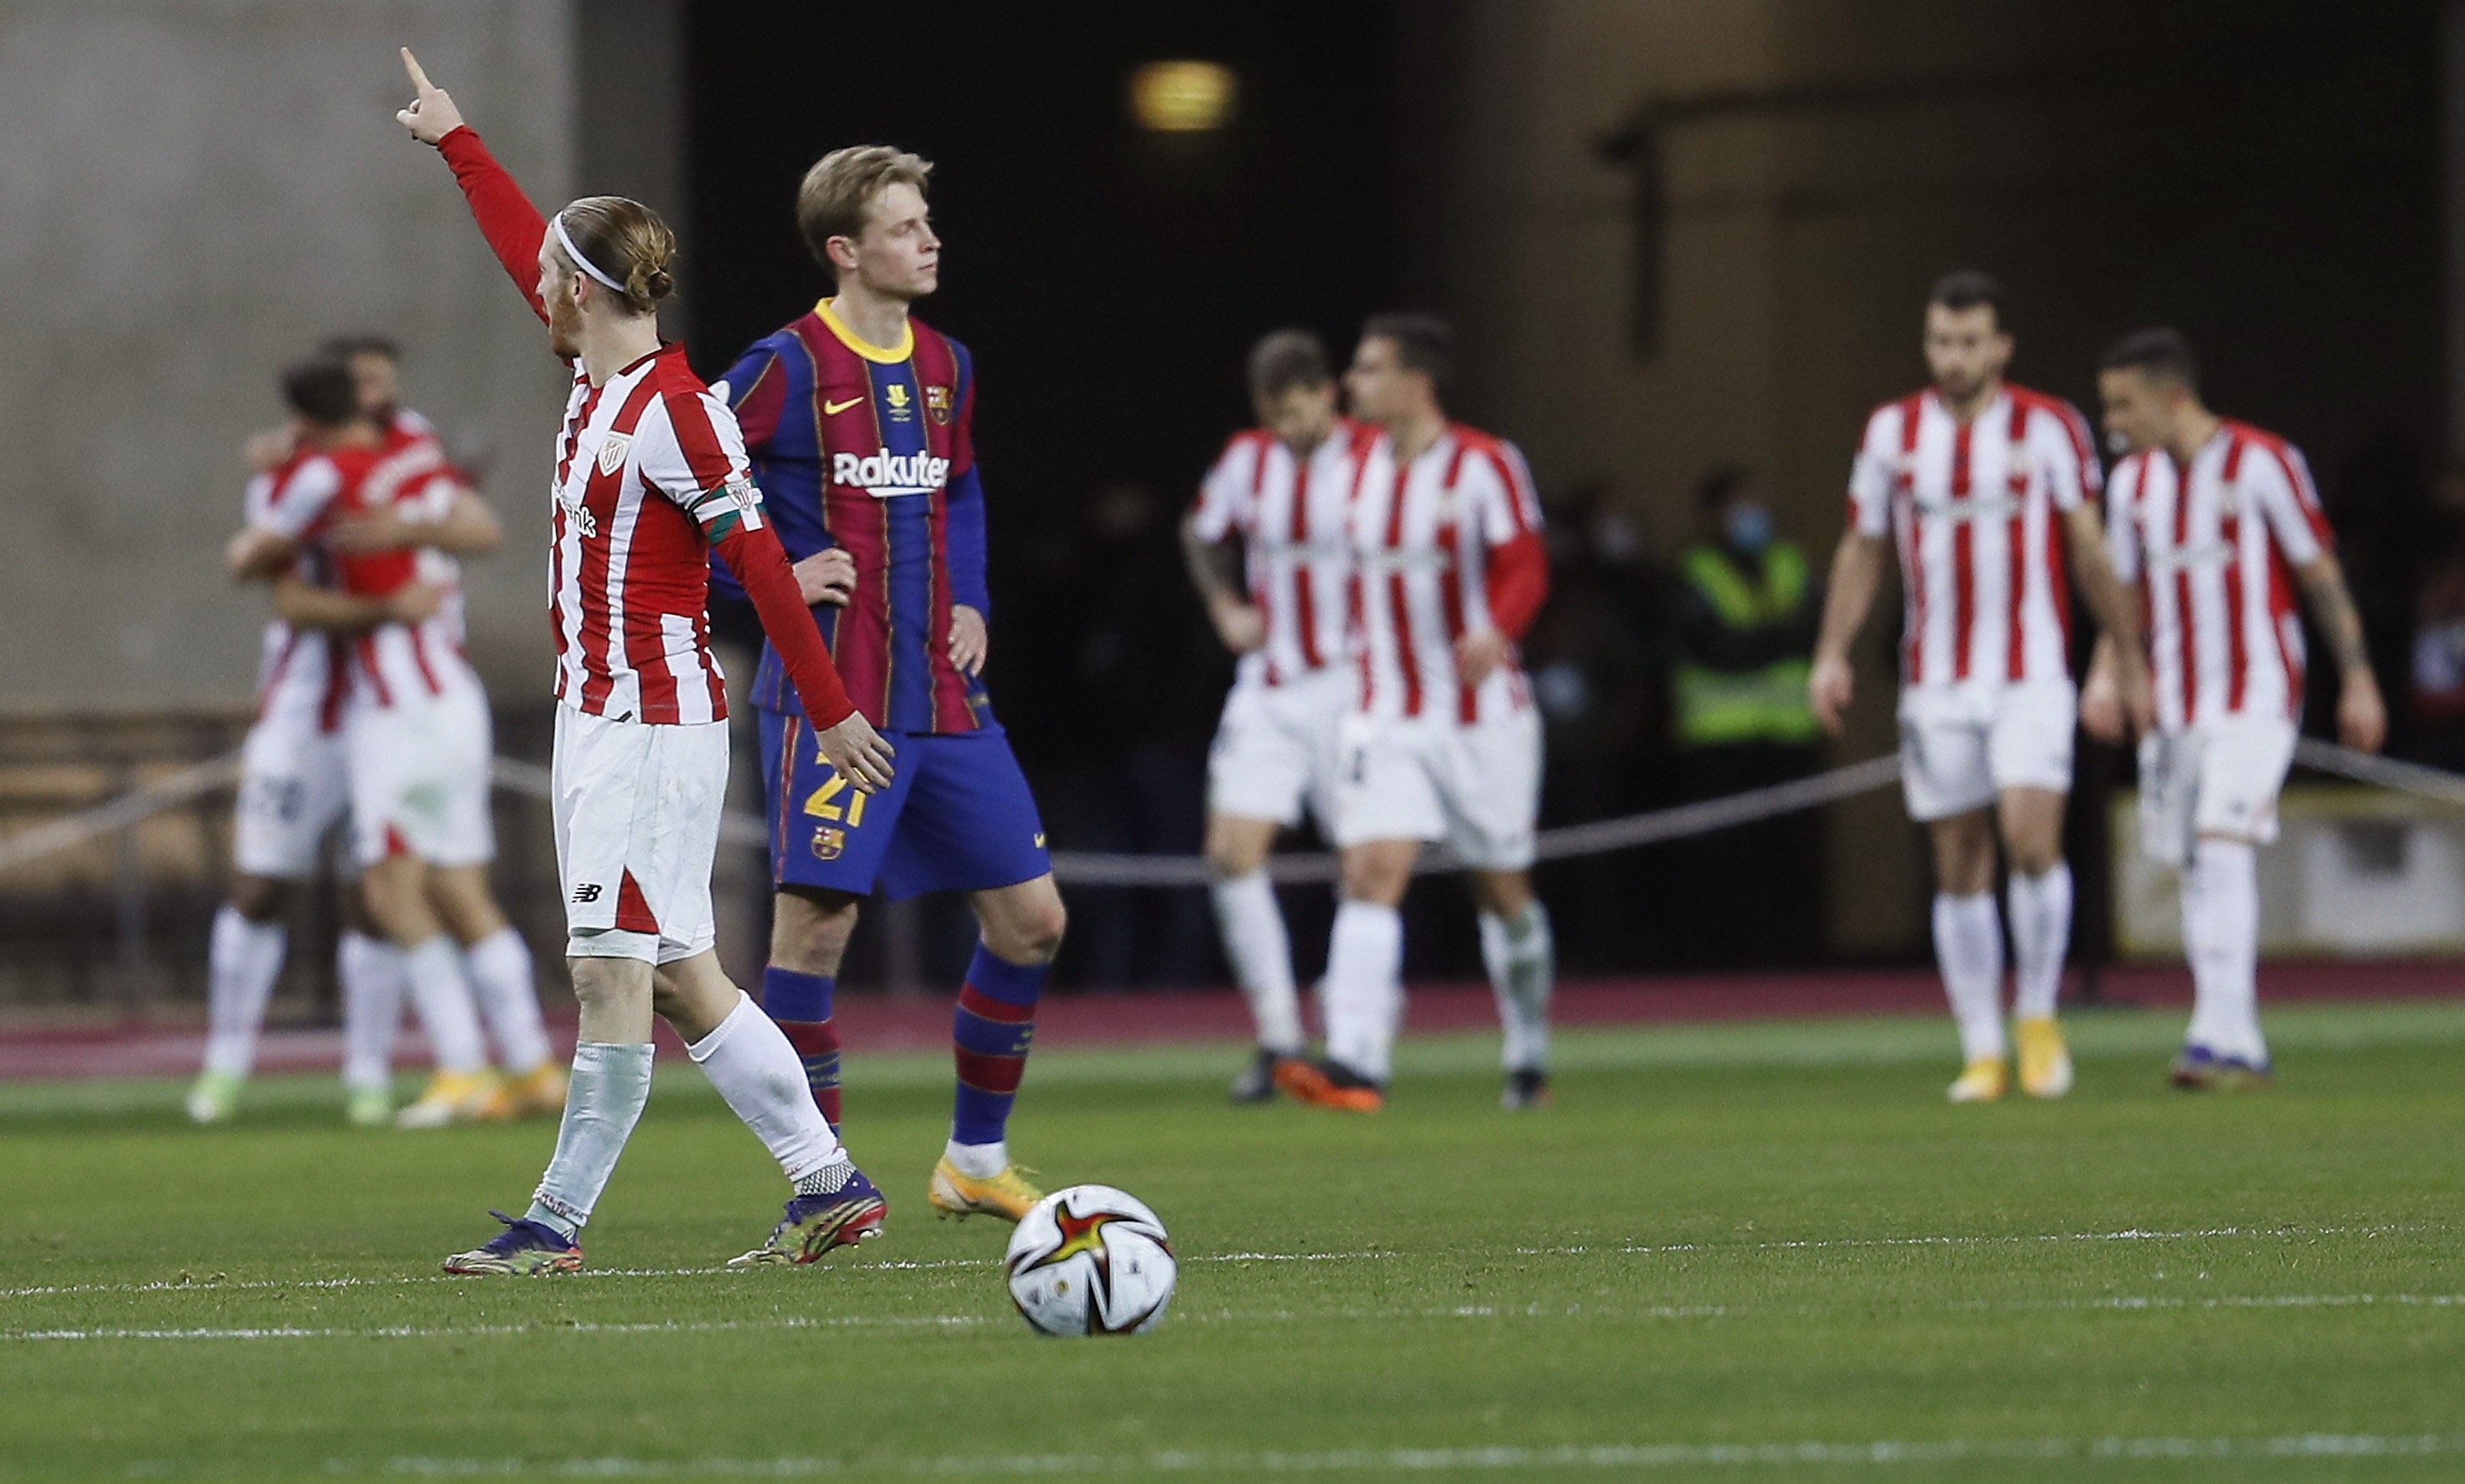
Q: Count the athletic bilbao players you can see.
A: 7